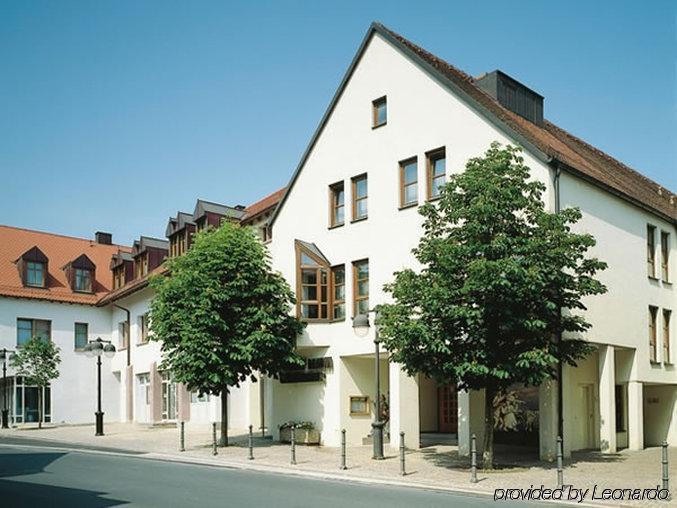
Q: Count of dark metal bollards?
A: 9